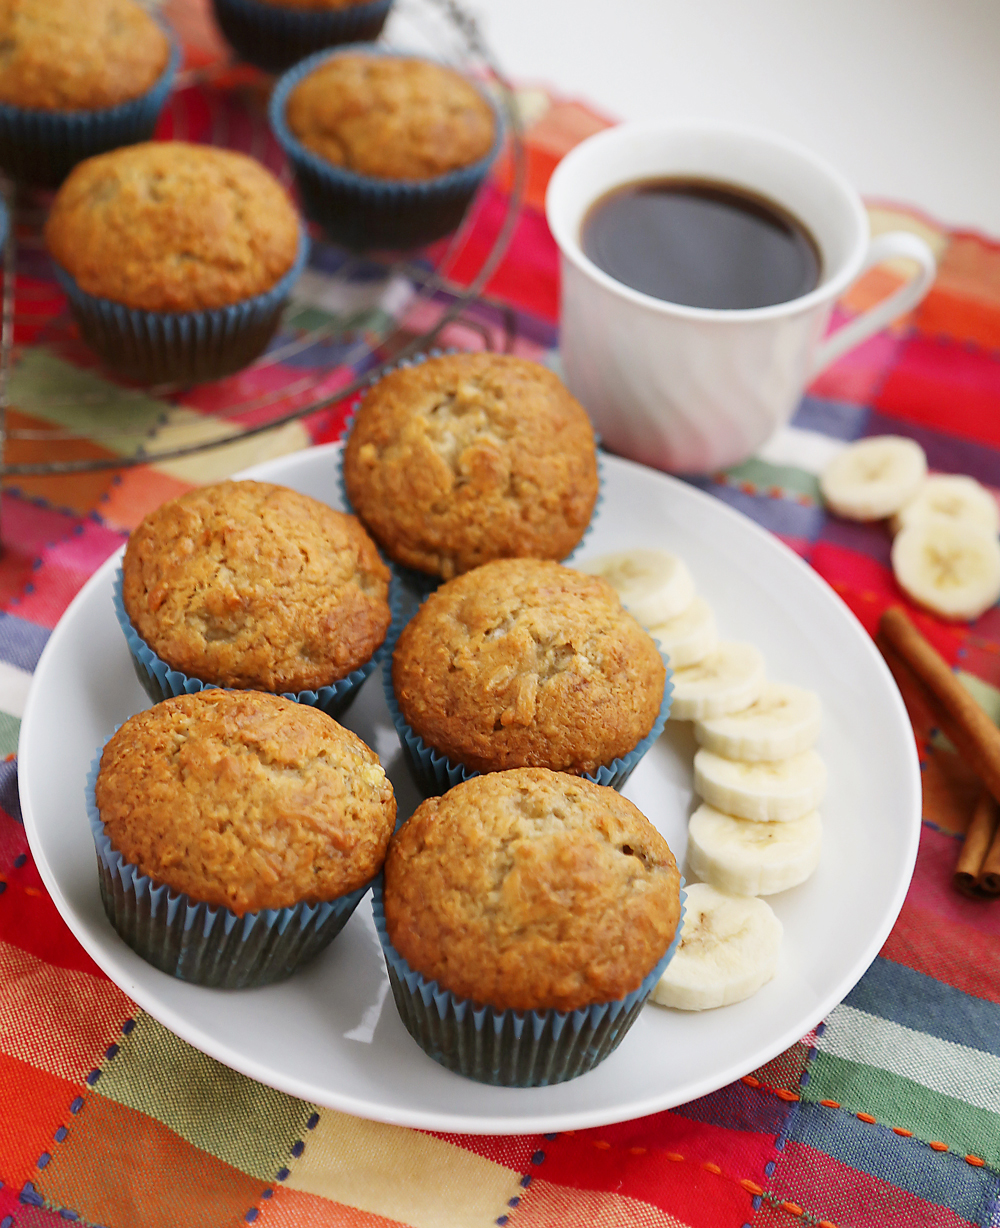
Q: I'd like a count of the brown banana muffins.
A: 9